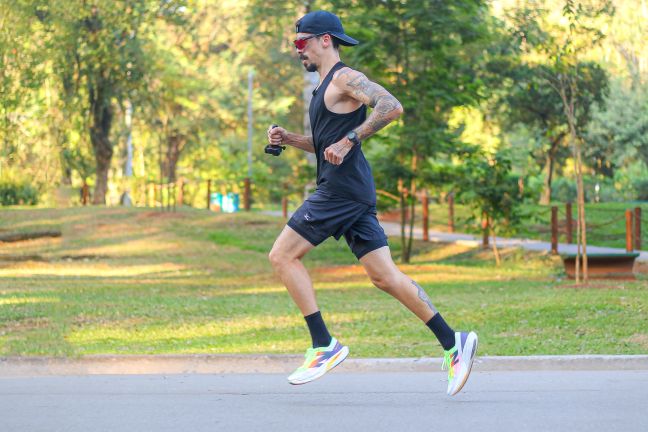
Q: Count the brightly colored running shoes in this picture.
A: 2